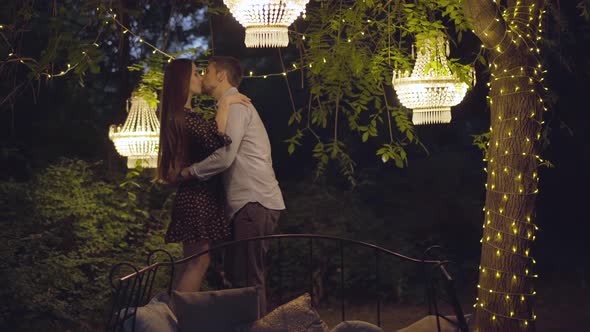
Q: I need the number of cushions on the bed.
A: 5